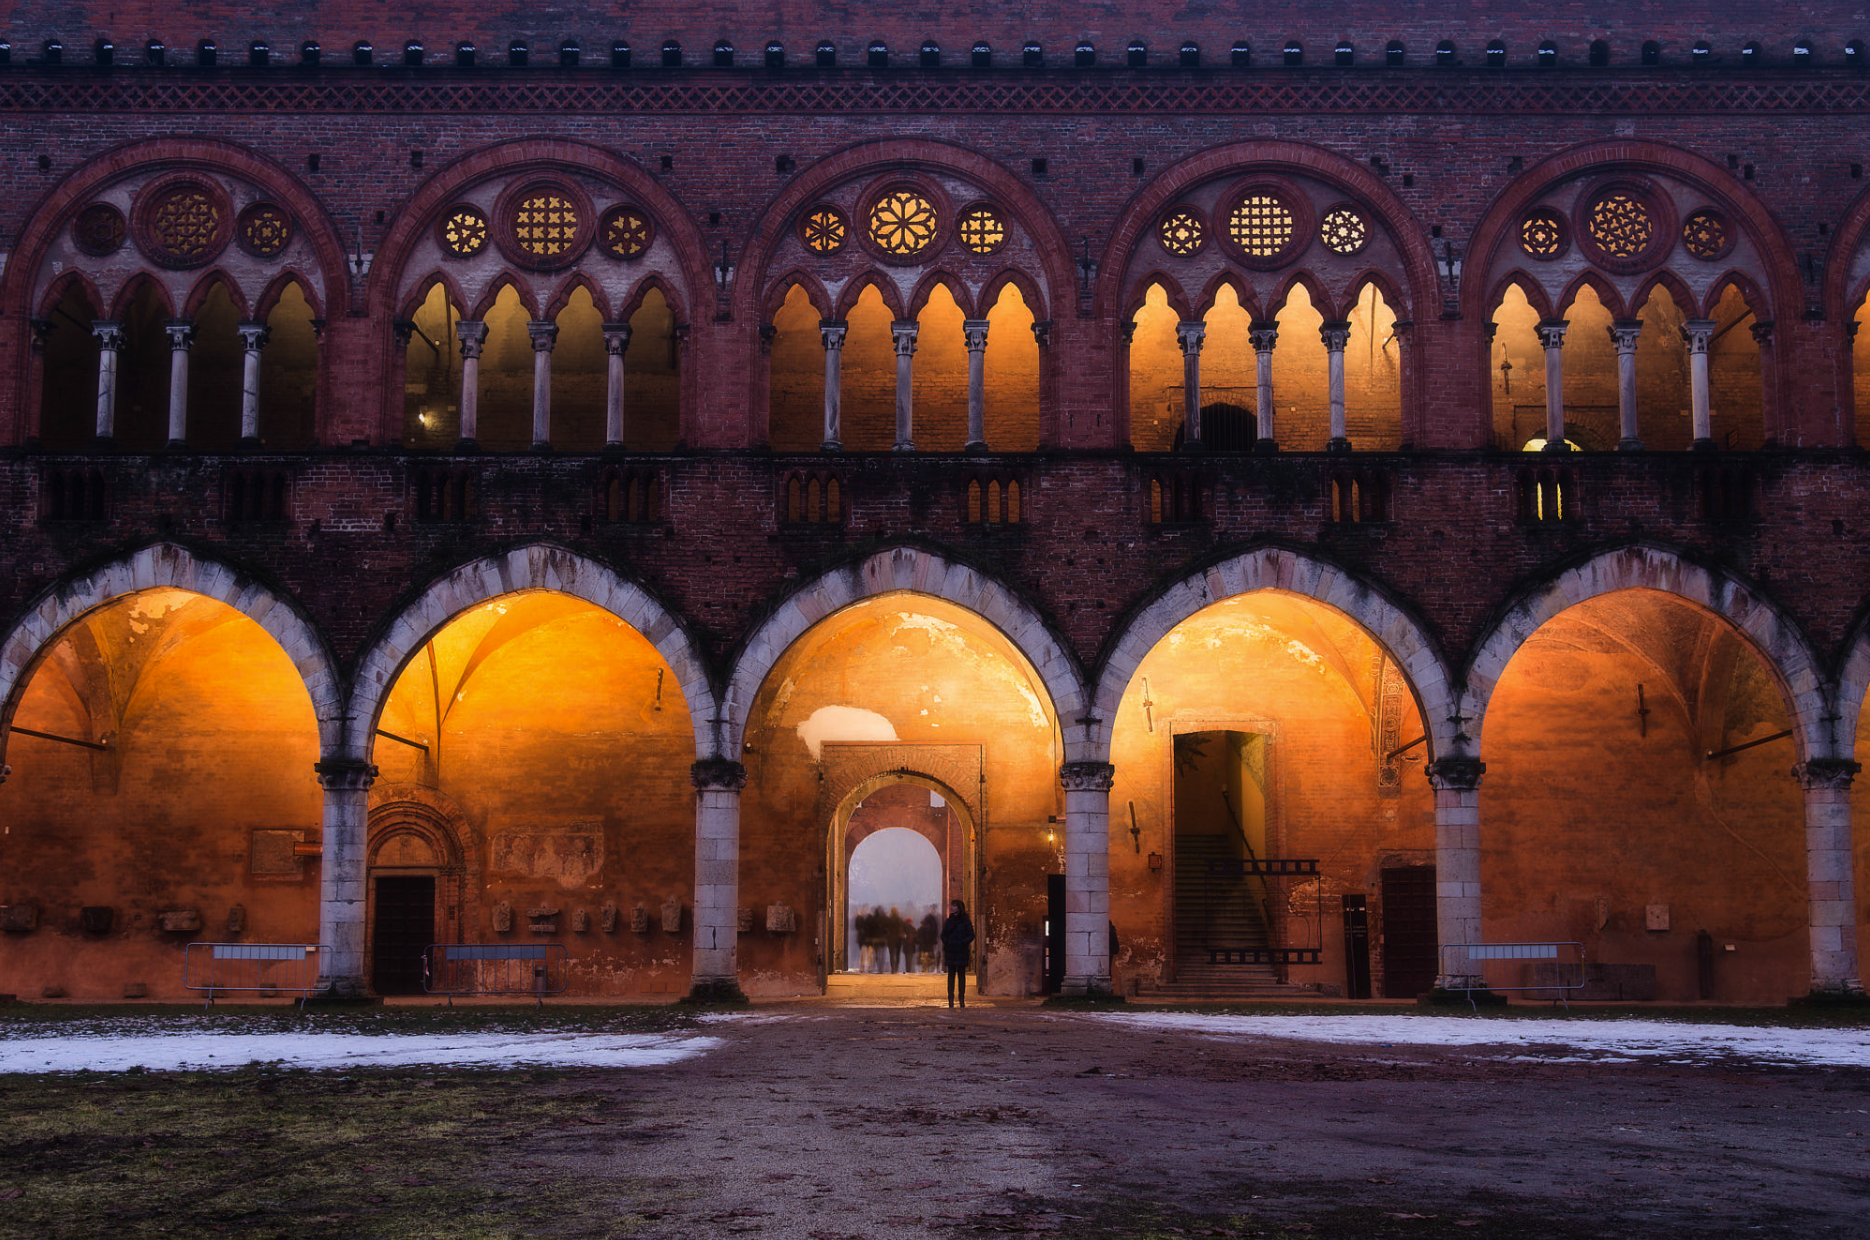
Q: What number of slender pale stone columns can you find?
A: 15